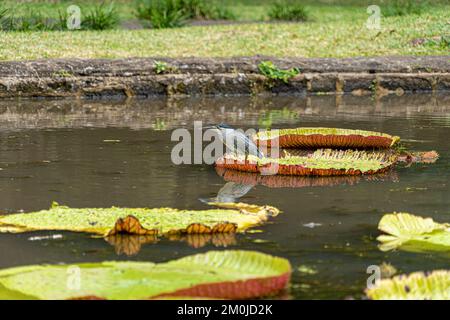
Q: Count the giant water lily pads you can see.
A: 6